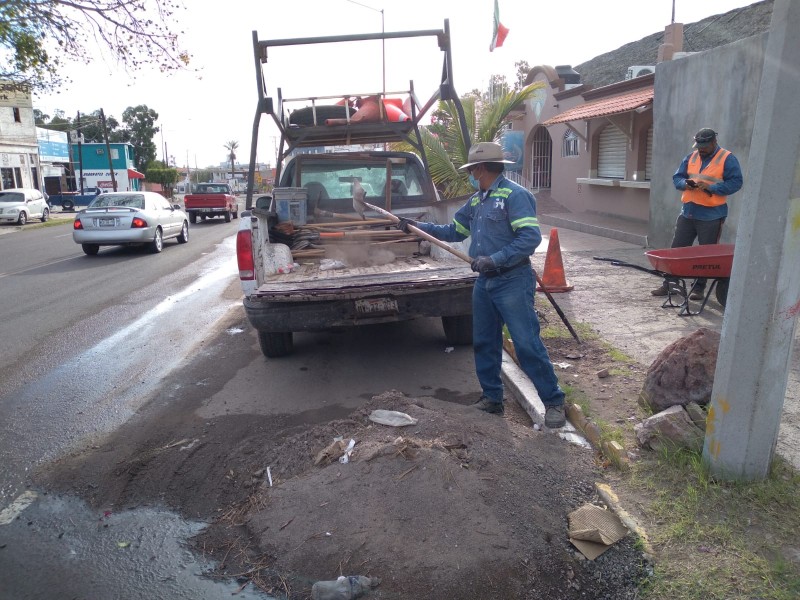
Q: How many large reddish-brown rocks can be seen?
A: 1